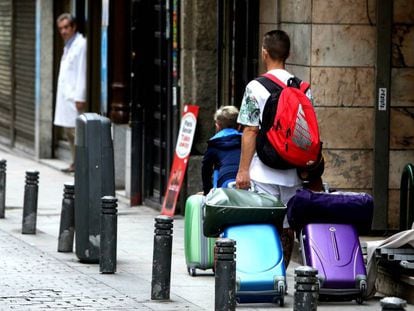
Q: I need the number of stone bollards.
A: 8